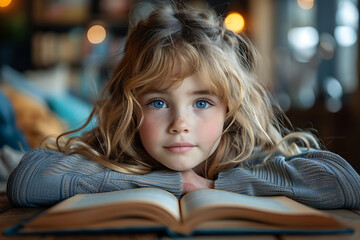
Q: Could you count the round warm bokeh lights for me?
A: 4